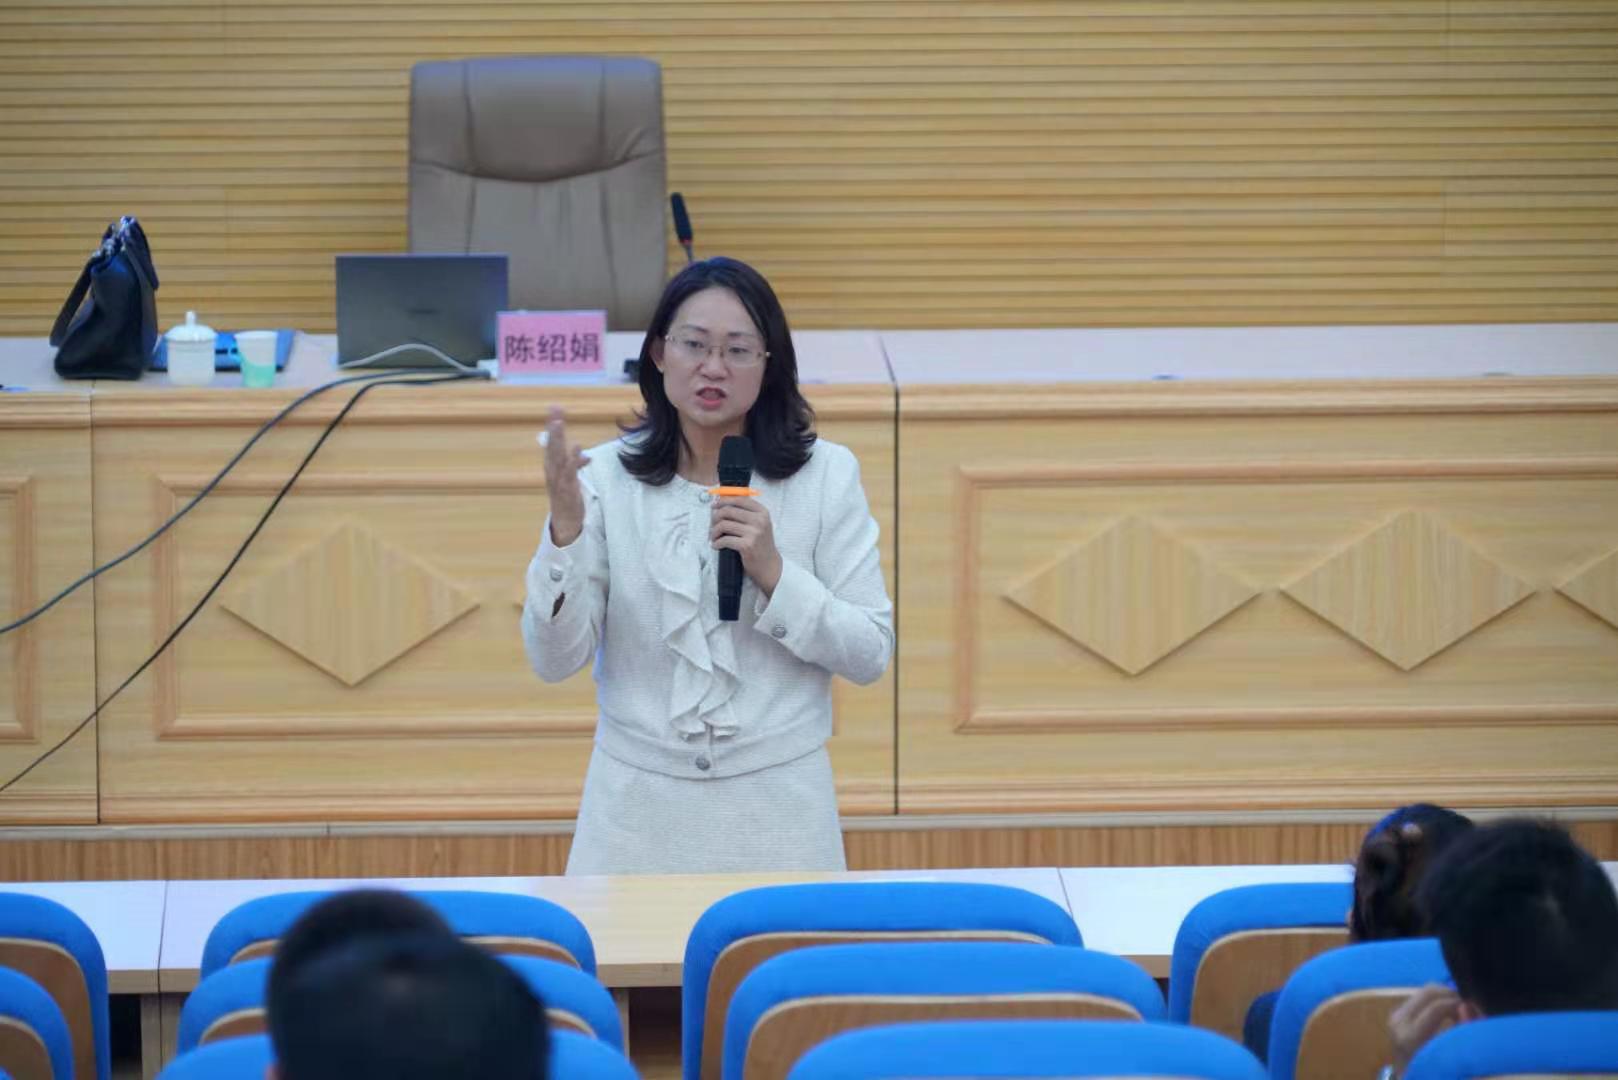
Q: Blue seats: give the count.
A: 11